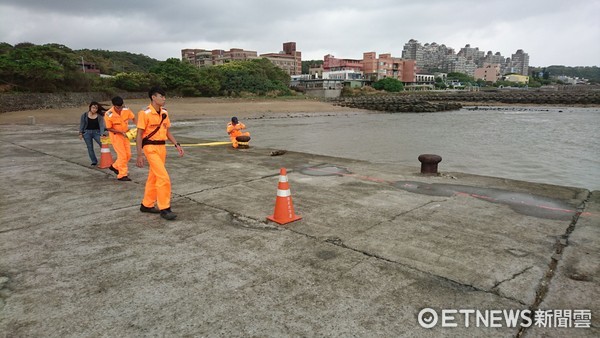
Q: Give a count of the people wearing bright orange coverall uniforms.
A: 3